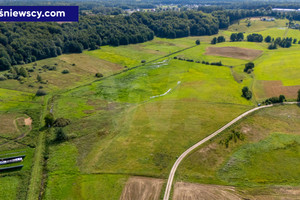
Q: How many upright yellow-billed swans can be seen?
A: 0